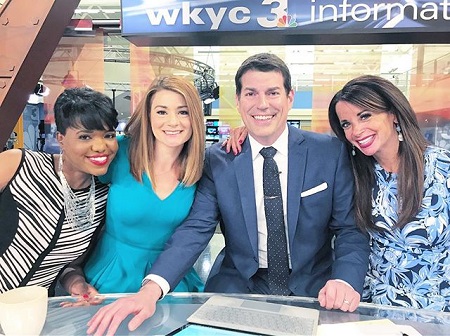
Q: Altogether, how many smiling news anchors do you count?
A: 4